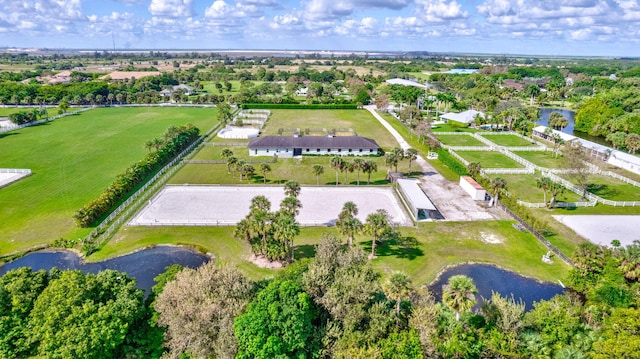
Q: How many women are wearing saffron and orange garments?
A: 0